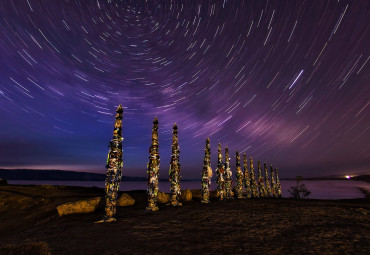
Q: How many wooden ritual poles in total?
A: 13